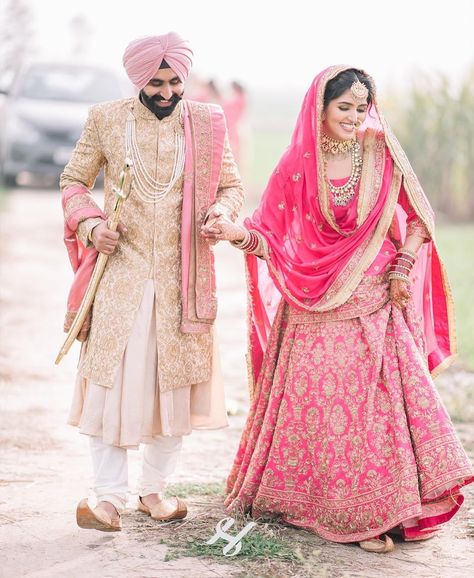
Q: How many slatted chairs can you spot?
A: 0